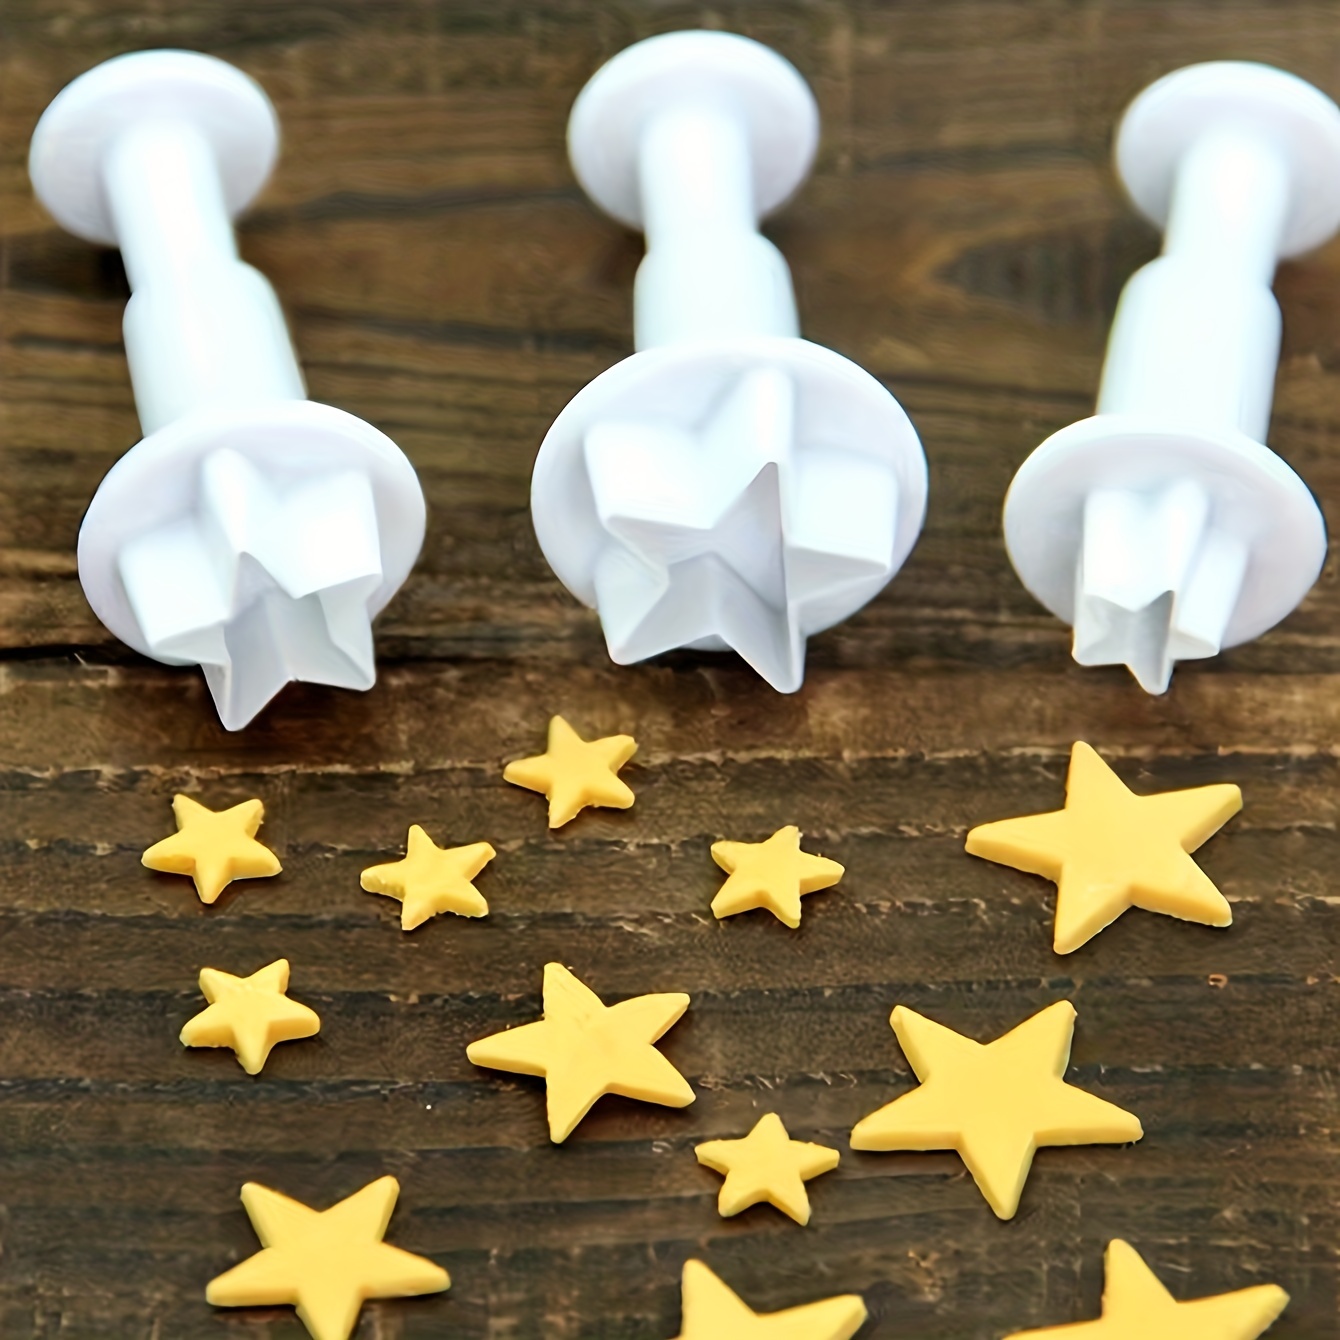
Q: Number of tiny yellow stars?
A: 6